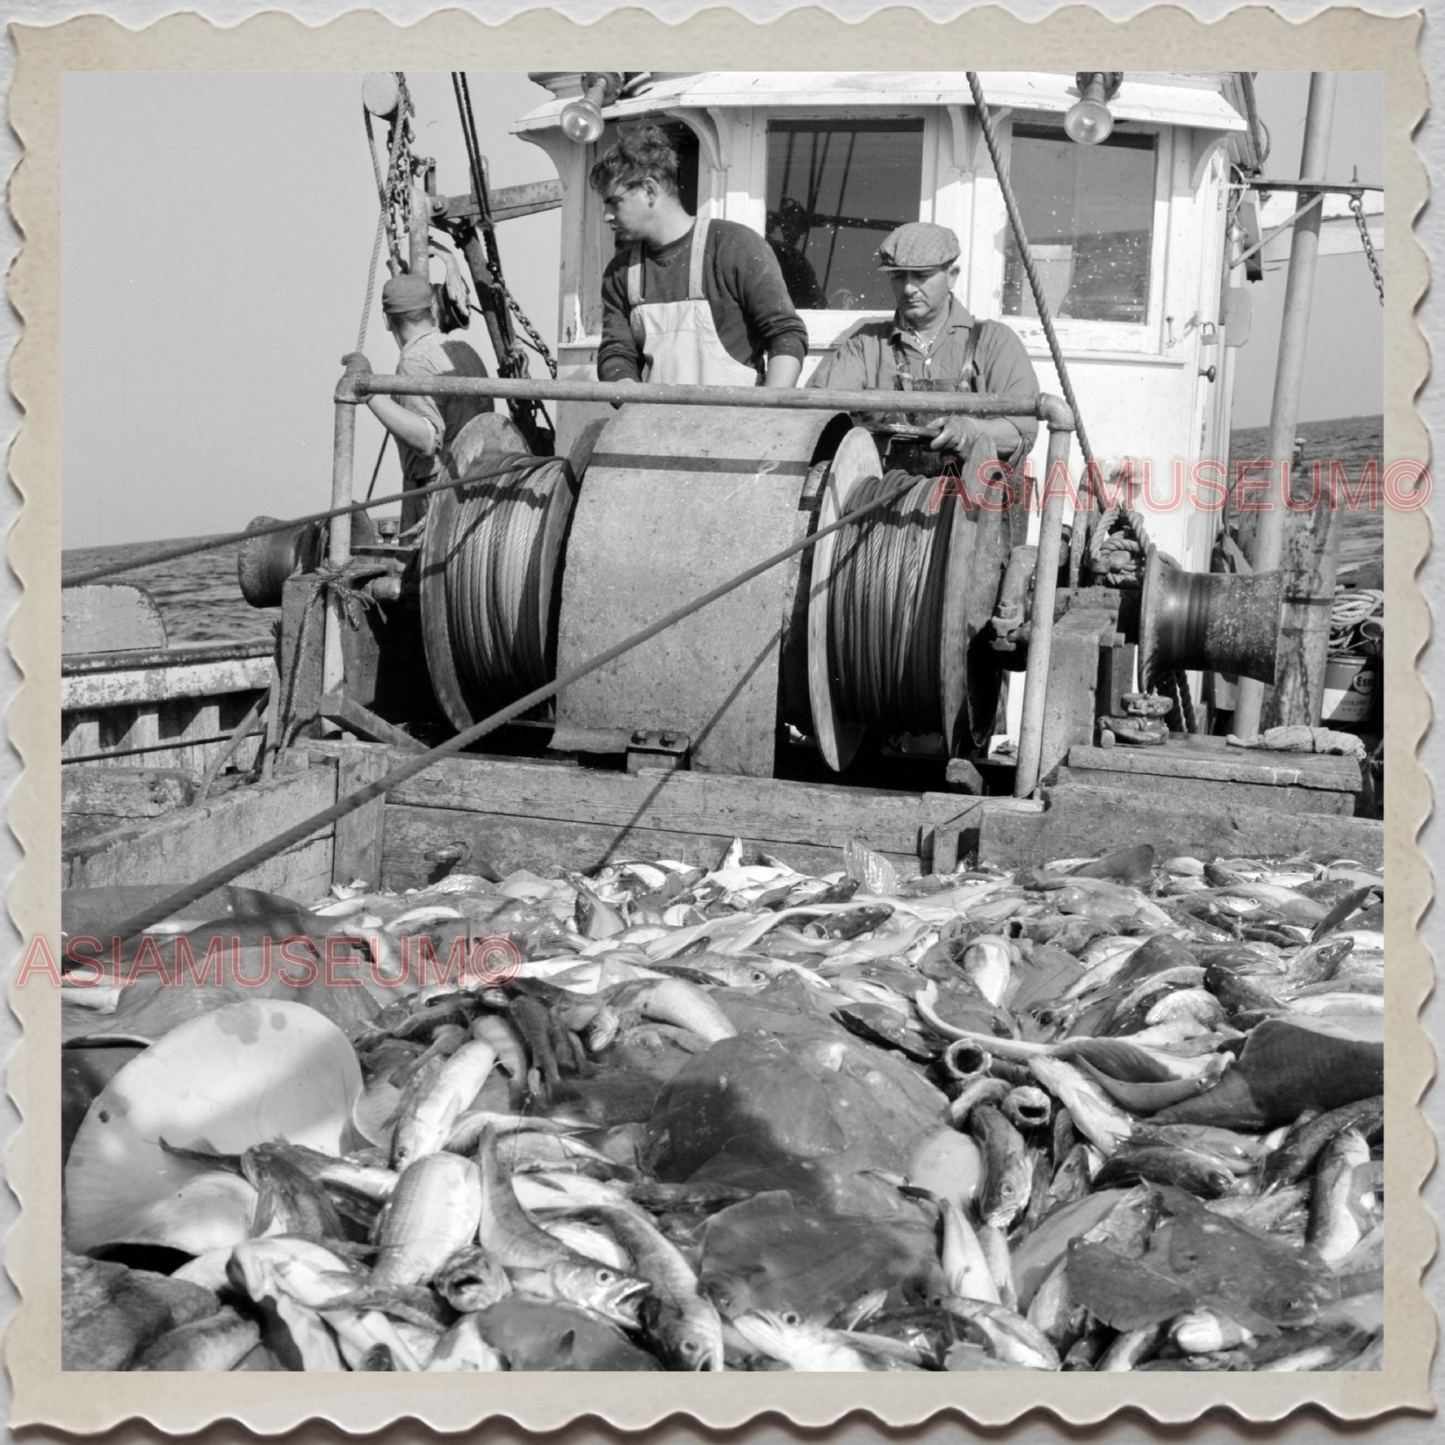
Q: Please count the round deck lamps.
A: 2